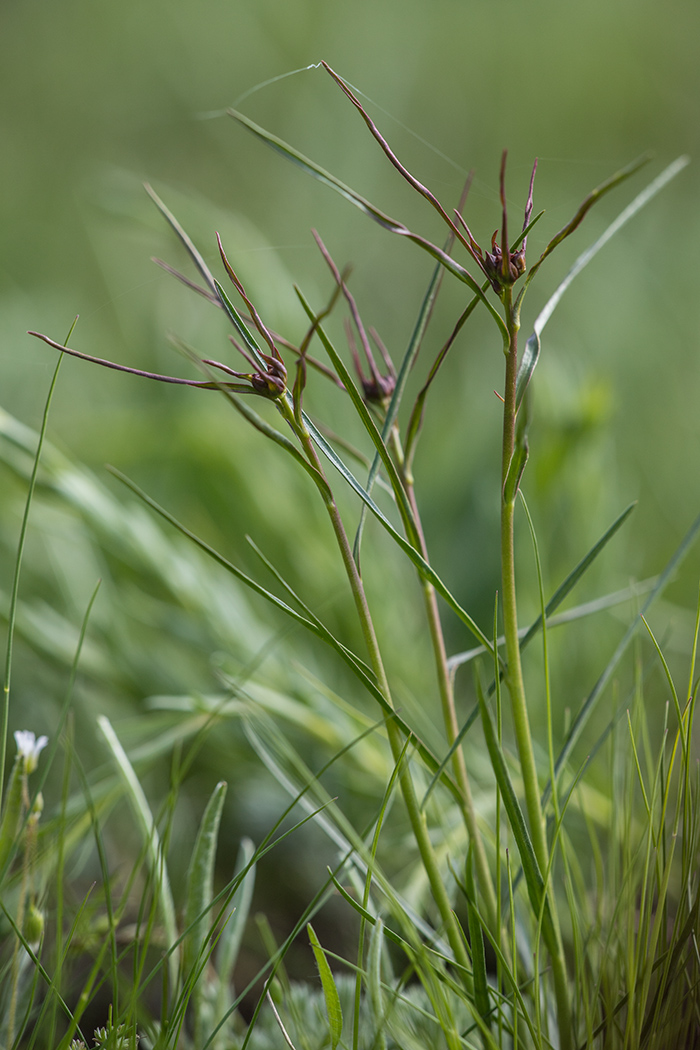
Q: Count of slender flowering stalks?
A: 3